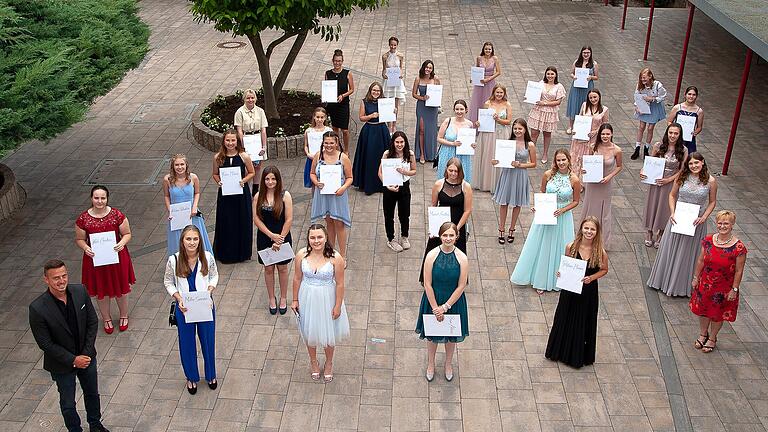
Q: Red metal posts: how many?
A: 5